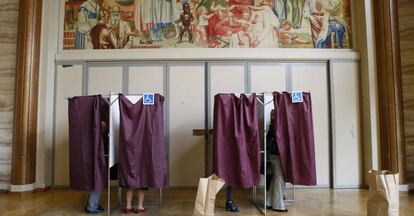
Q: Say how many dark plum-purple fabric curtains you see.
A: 4